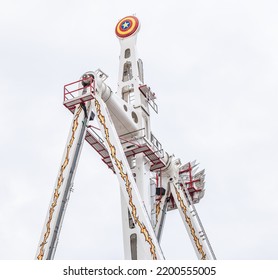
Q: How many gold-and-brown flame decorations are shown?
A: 4